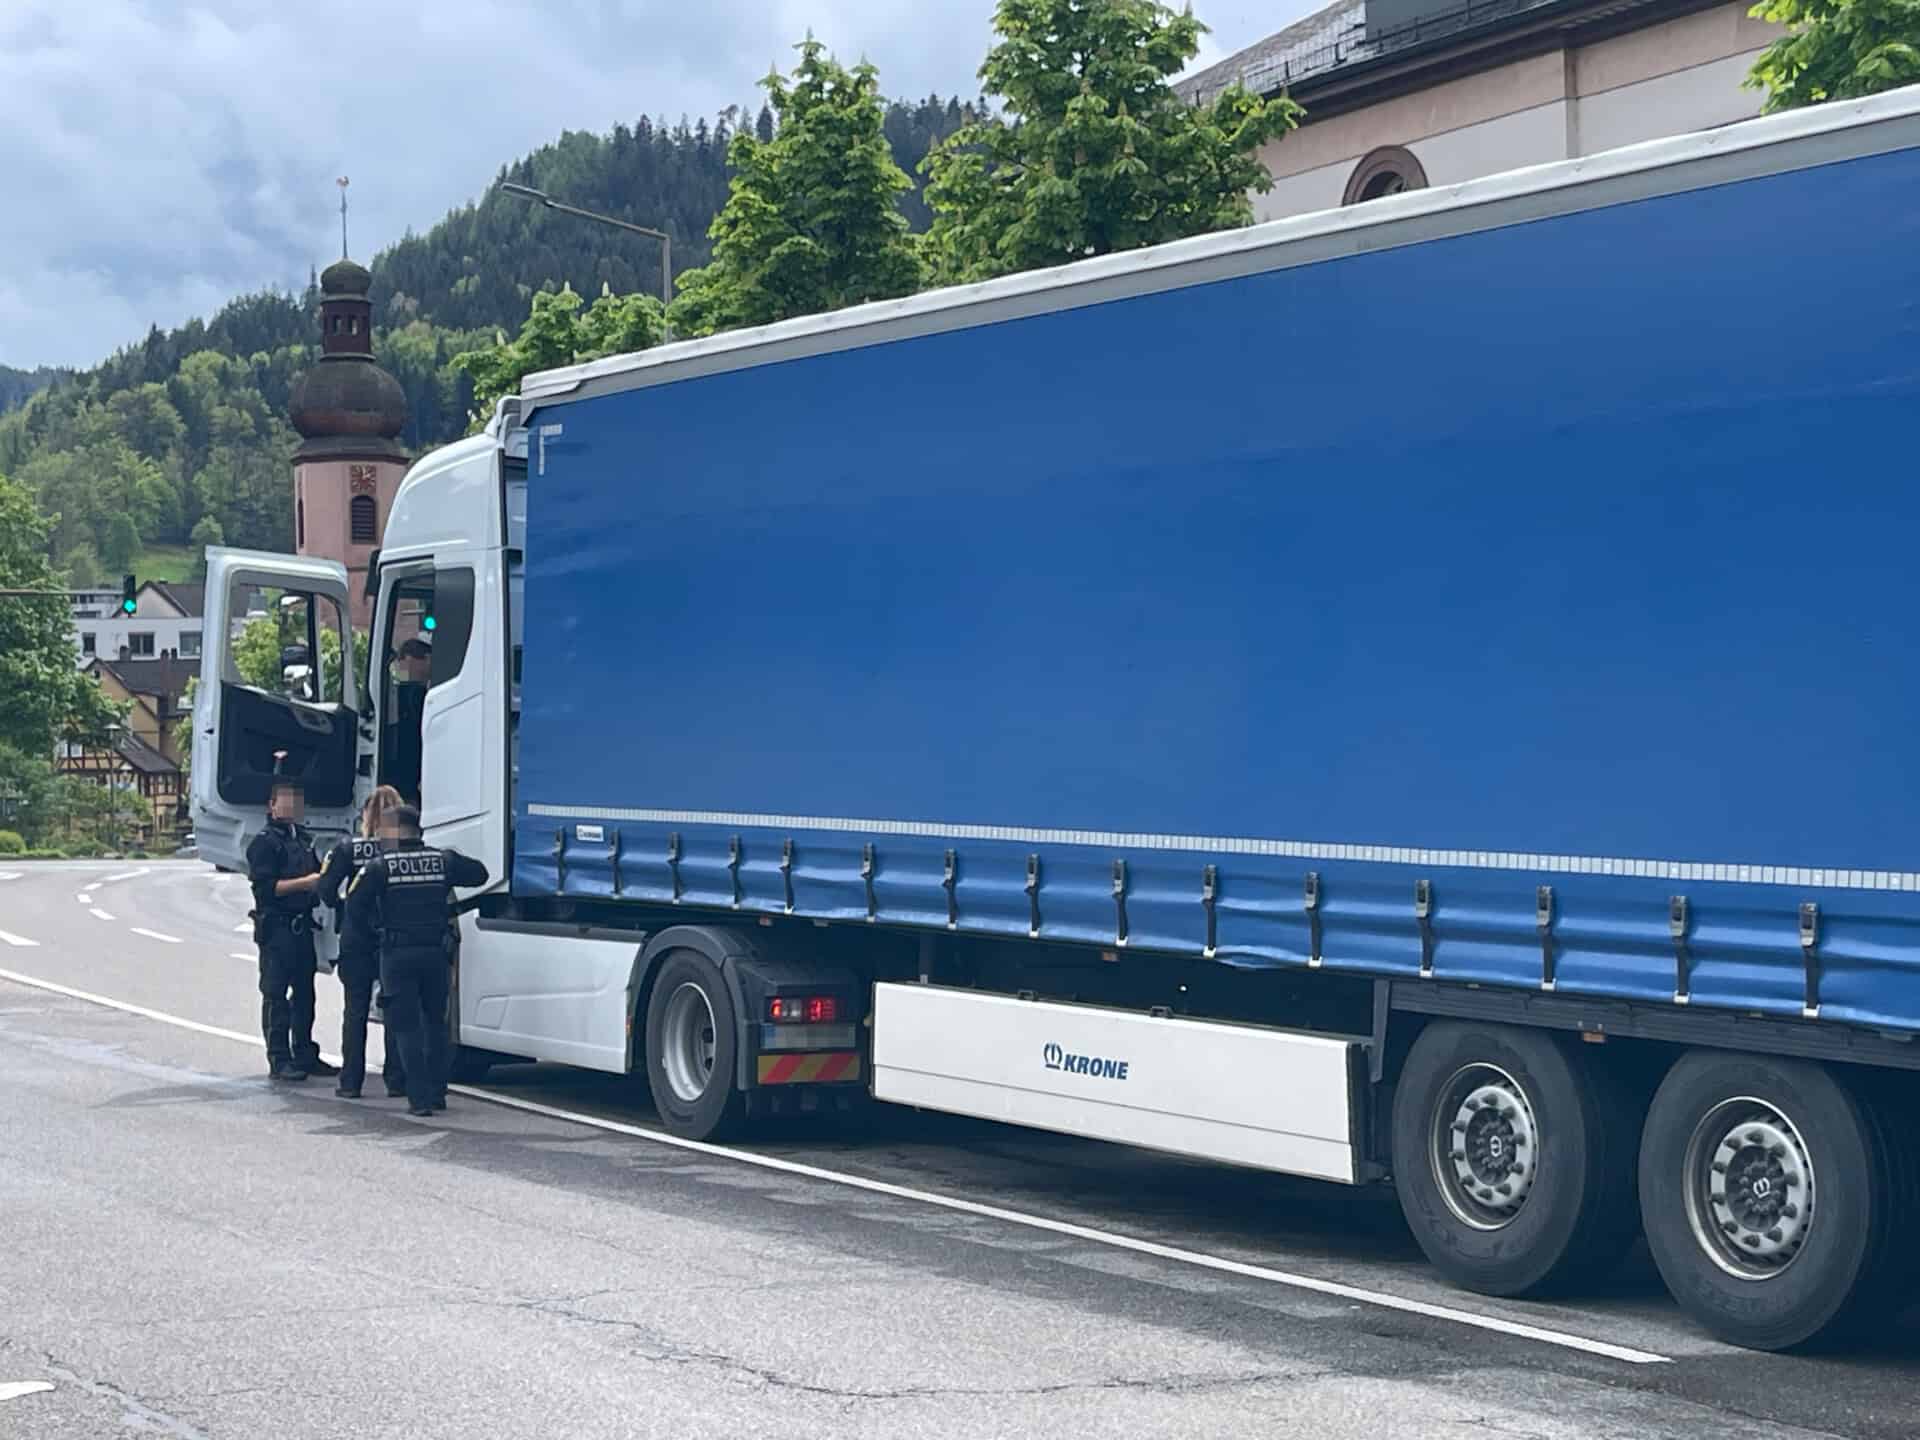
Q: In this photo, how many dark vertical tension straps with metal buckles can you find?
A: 15